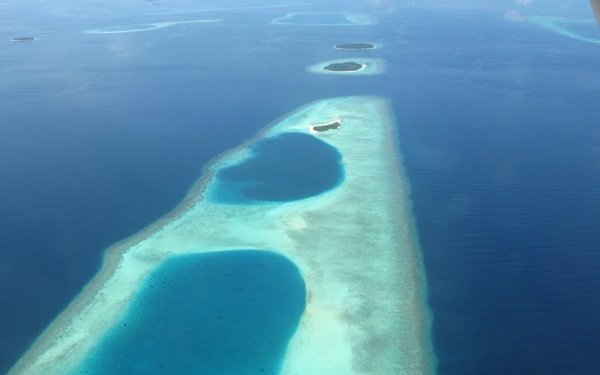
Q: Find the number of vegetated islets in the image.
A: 4